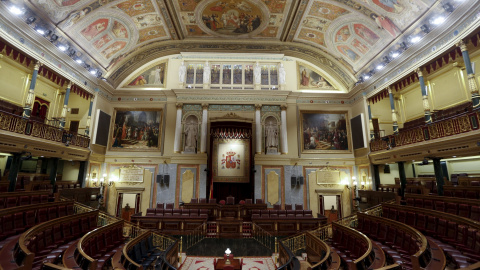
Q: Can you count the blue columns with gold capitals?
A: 7